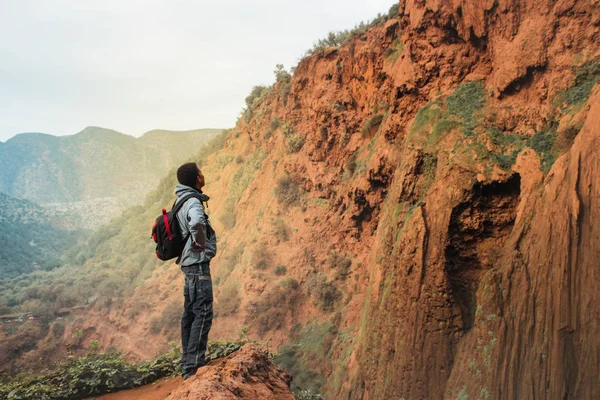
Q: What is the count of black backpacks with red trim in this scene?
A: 1